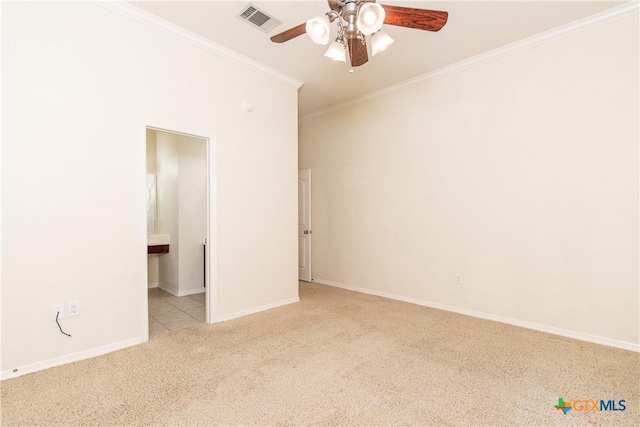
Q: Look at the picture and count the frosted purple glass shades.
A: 0